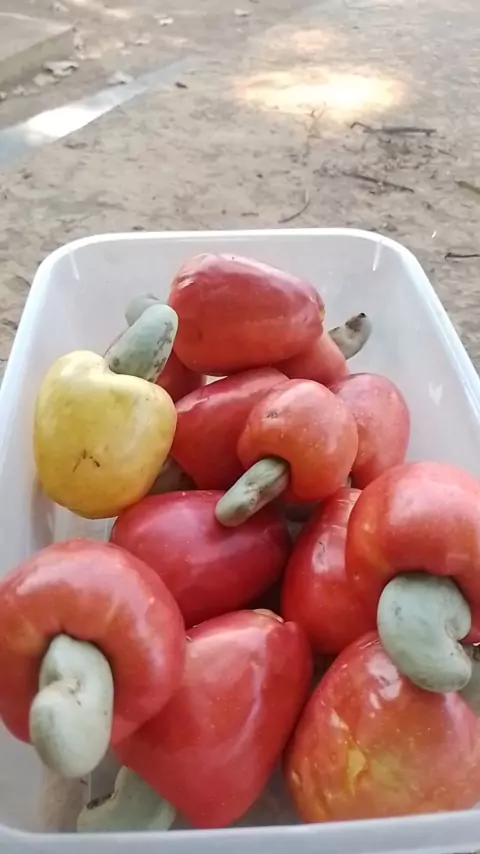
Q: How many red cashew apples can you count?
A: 12